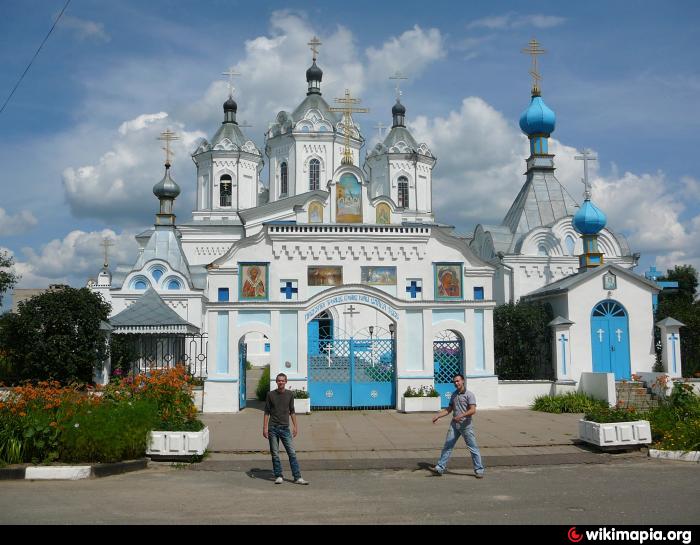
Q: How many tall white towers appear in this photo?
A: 3